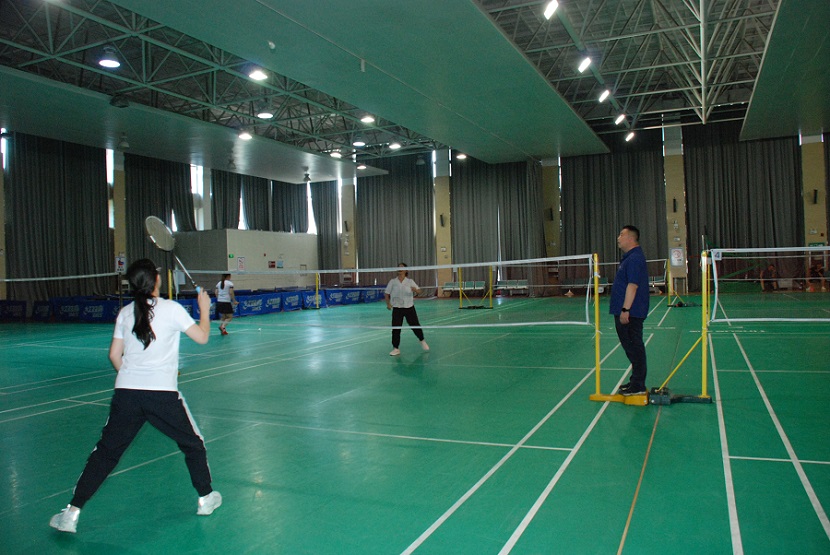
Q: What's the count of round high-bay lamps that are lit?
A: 10